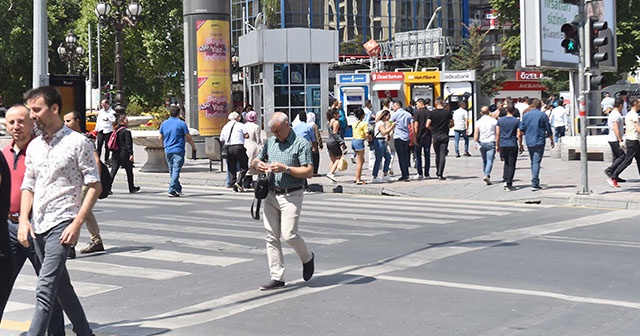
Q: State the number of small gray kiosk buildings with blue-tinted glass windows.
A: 1